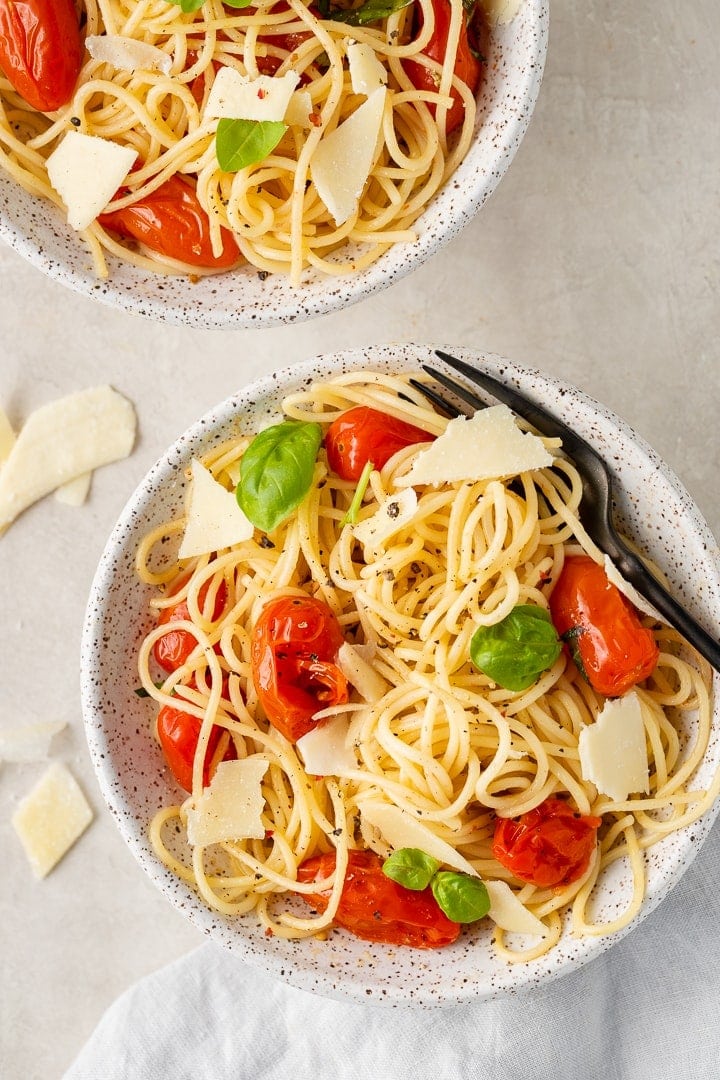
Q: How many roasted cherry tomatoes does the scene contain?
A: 11